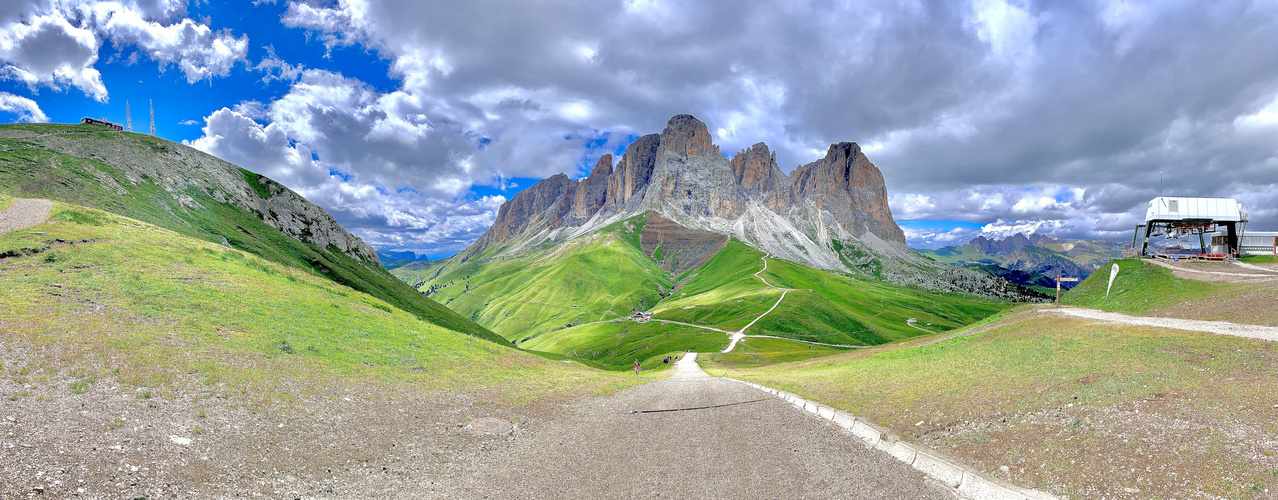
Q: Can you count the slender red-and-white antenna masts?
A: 2